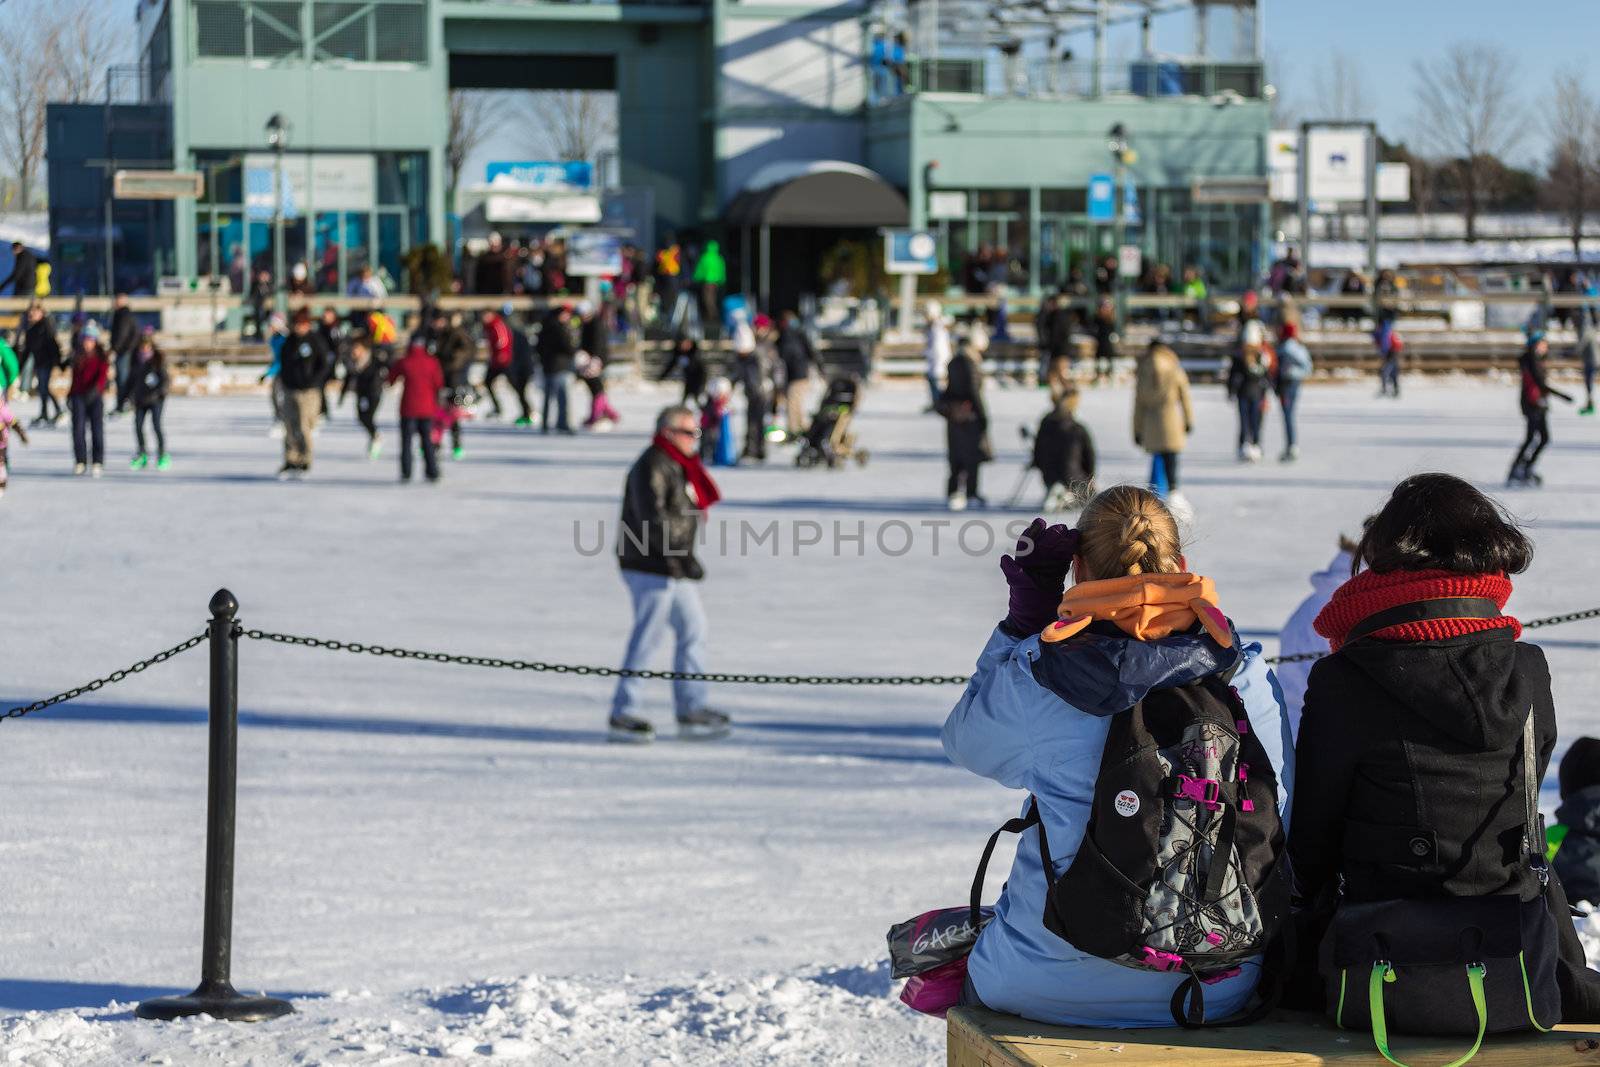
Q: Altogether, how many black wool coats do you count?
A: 1